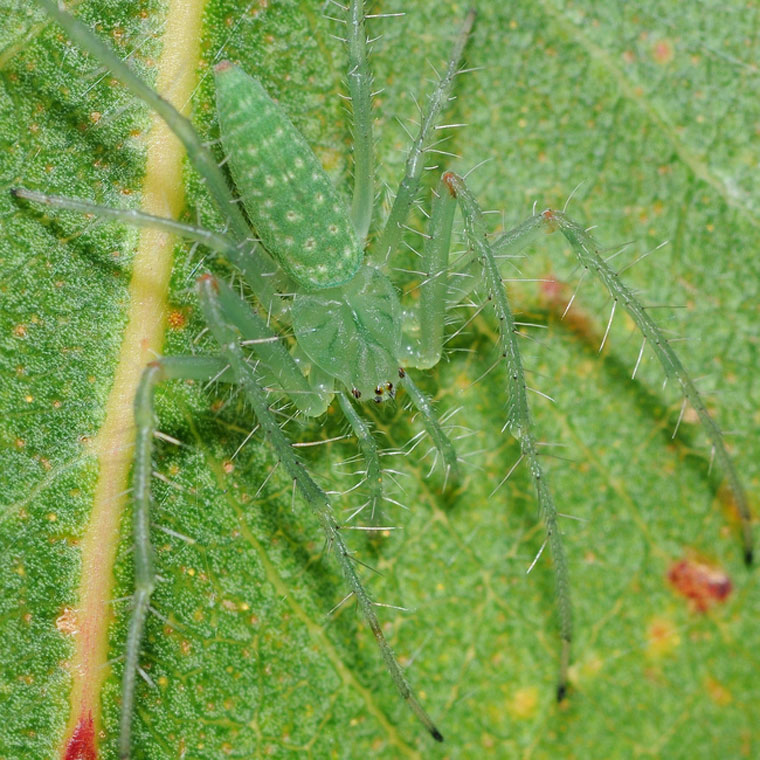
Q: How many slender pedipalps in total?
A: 2